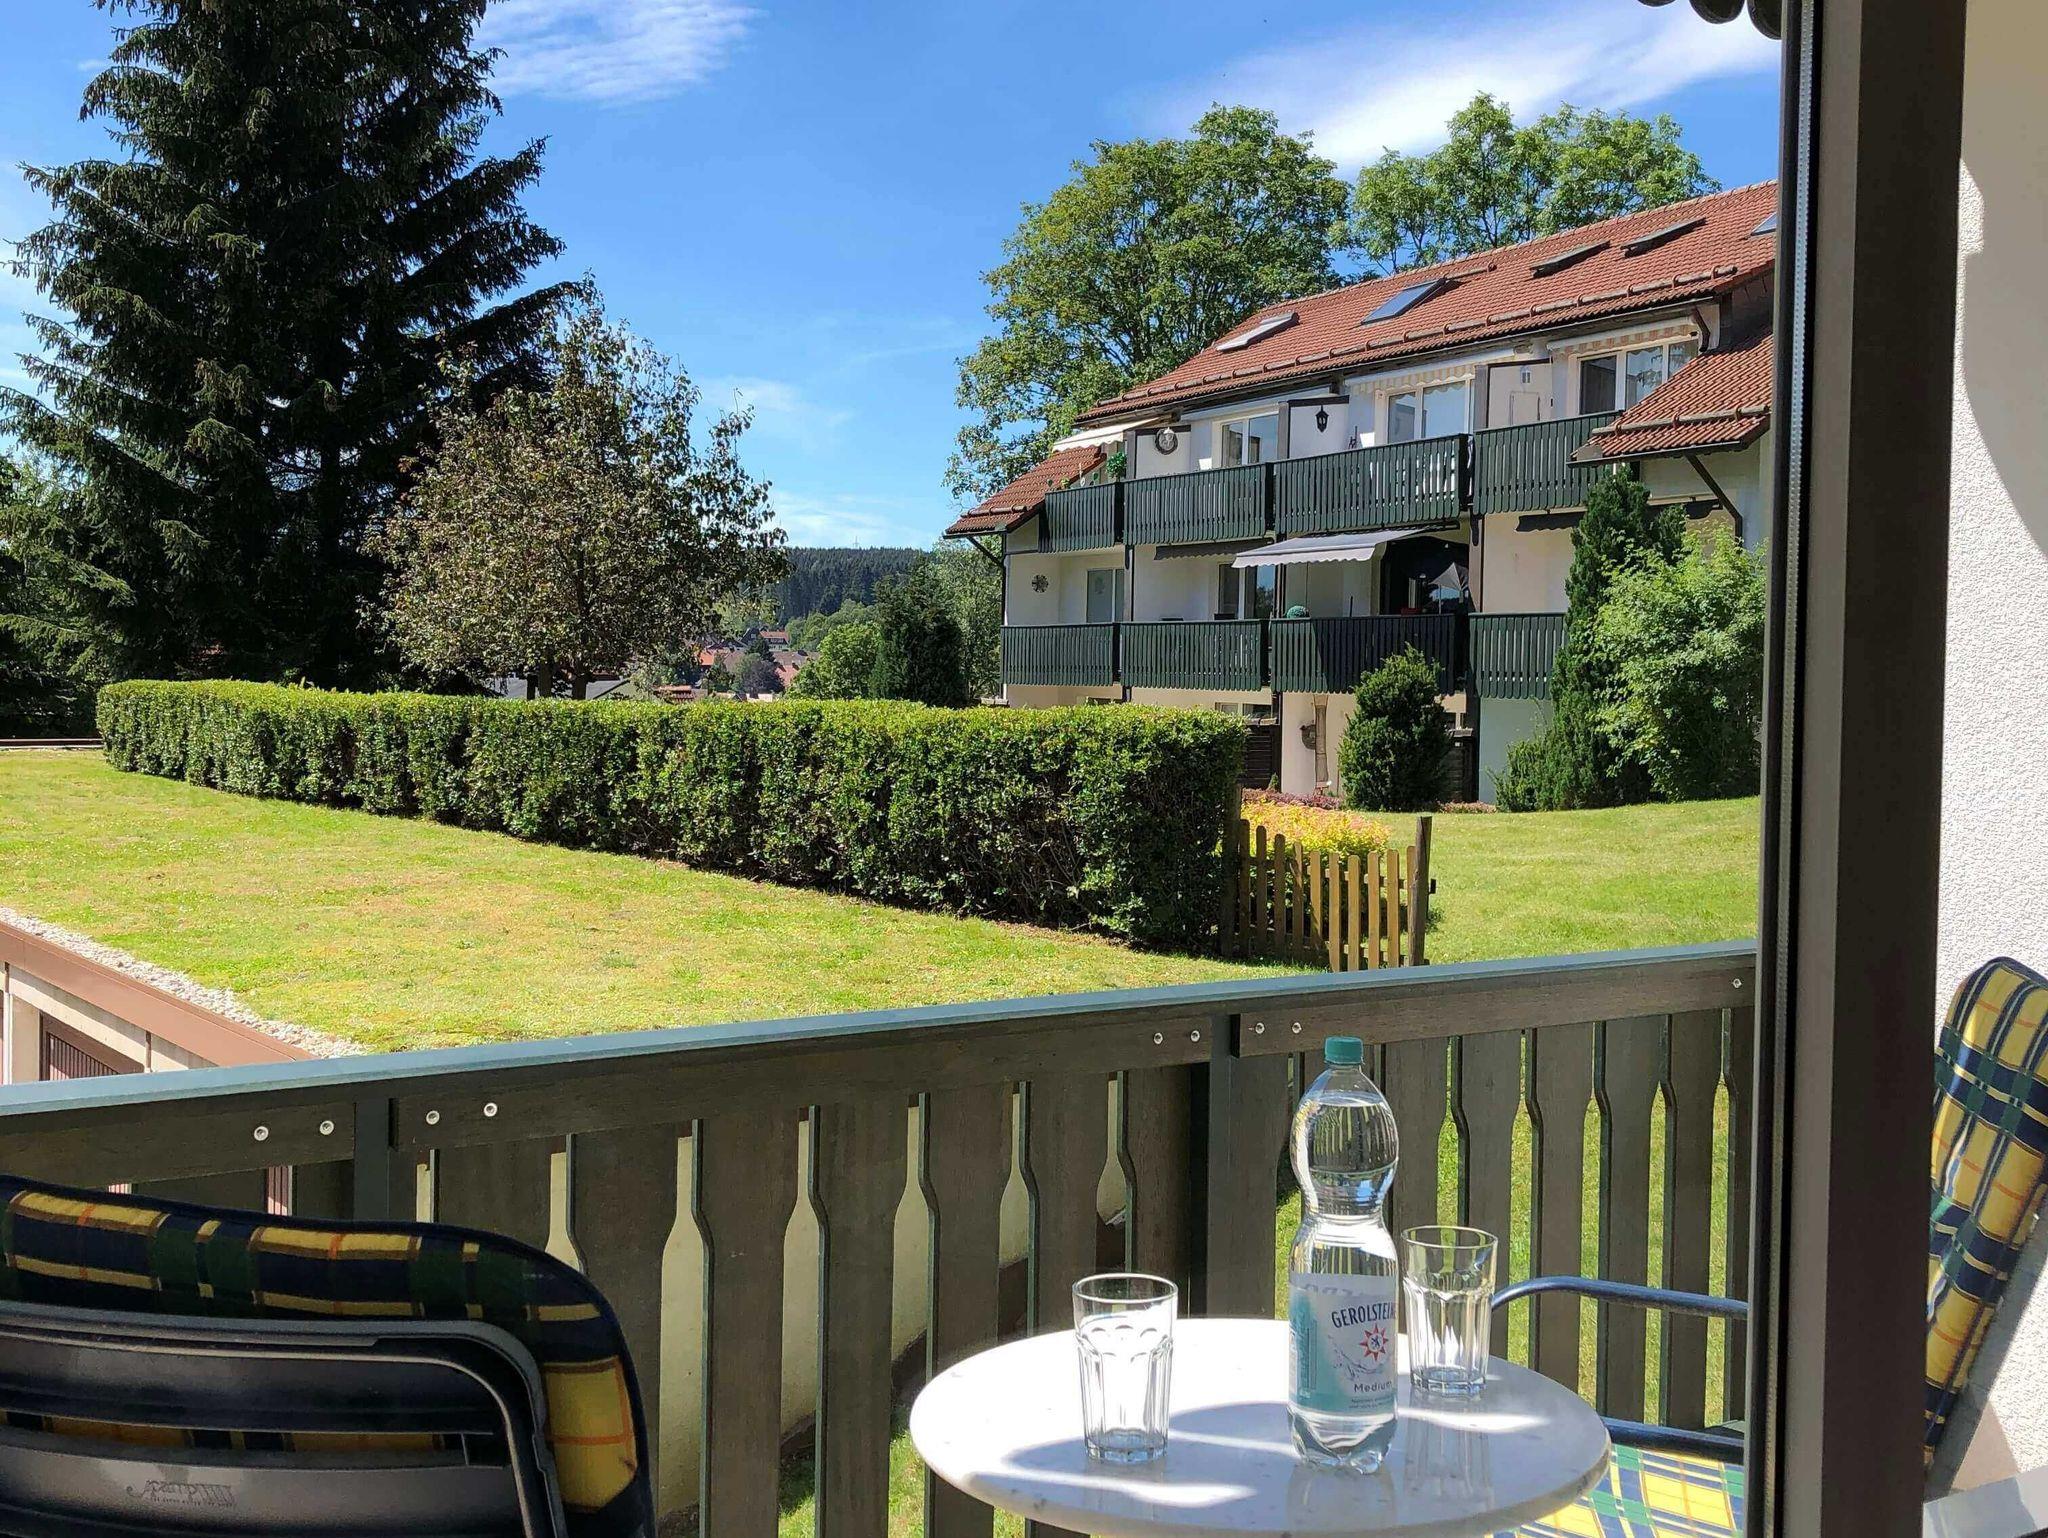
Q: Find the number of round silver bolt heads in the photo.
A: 9